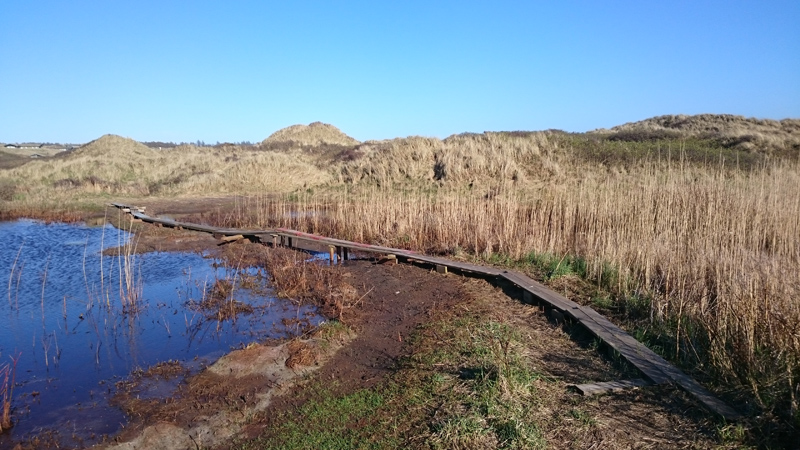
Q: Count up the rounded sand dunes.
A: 2